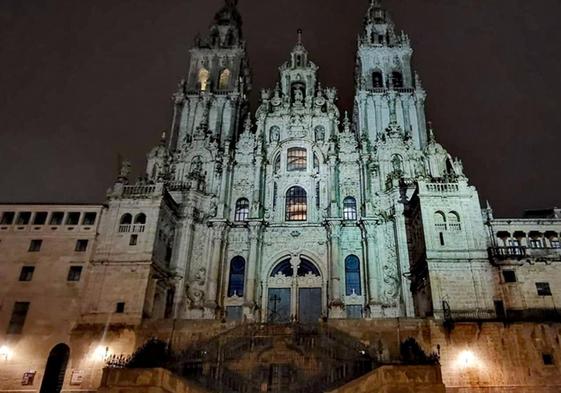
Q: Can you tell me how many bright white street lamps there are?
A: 3